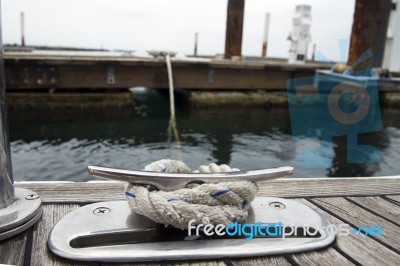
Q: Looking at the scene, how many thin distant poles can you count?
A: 4